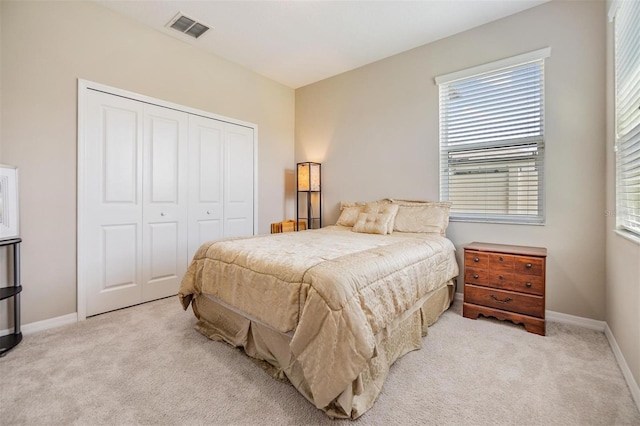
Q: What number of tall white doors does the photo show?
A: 4